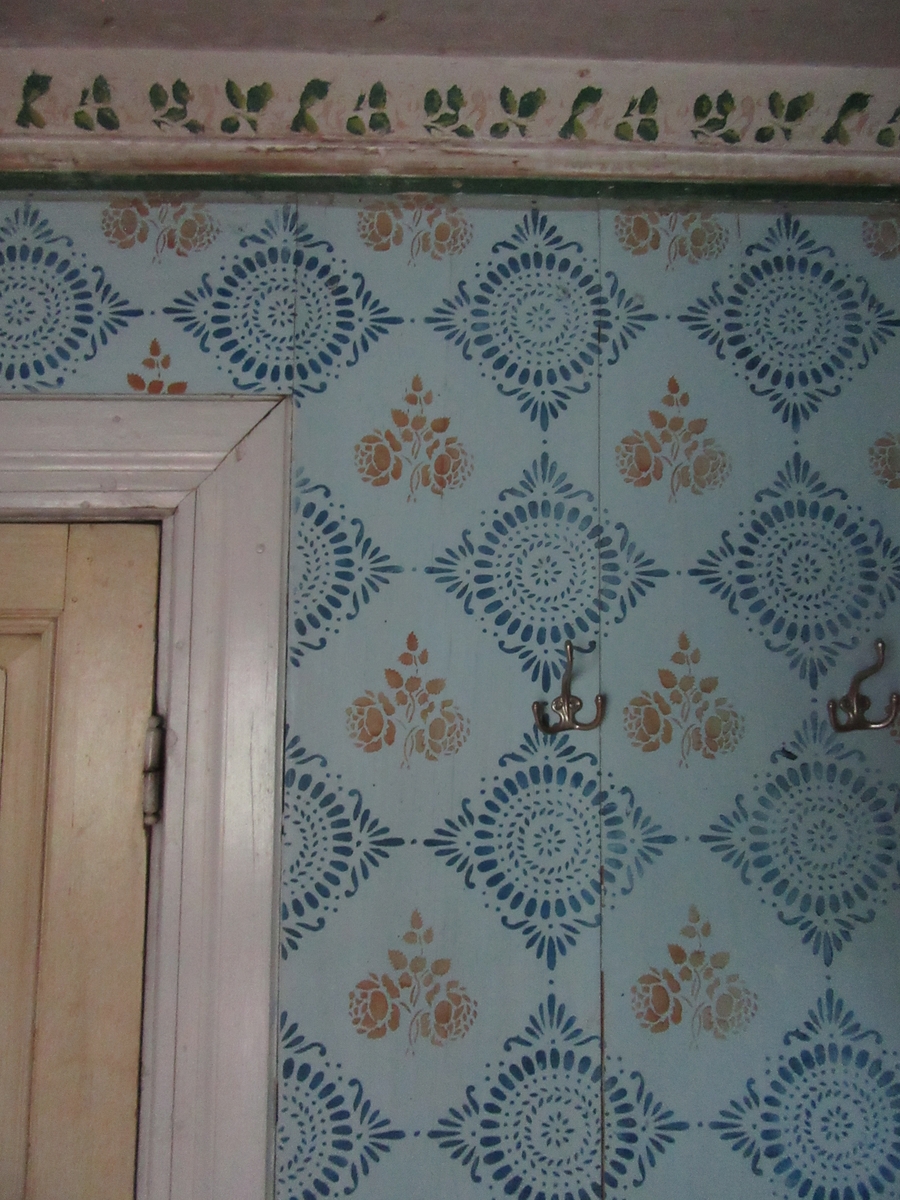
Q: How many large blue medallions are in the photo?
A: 13